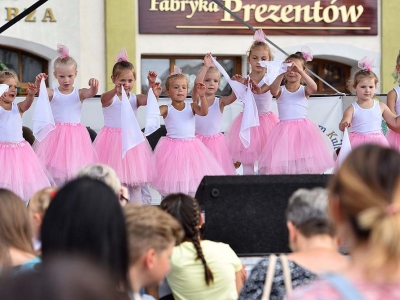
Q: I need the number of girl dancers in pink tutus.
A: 9